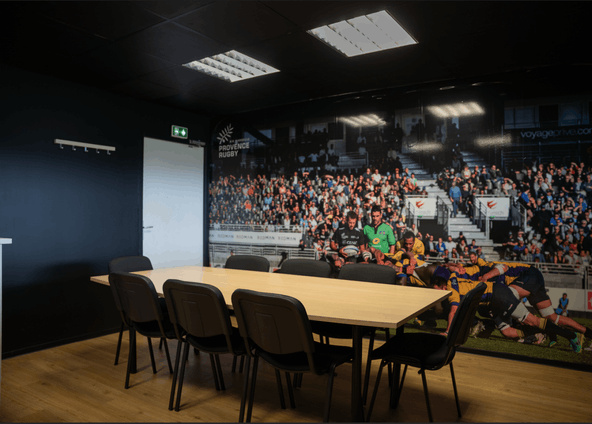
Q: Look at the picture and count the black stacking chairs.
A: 8